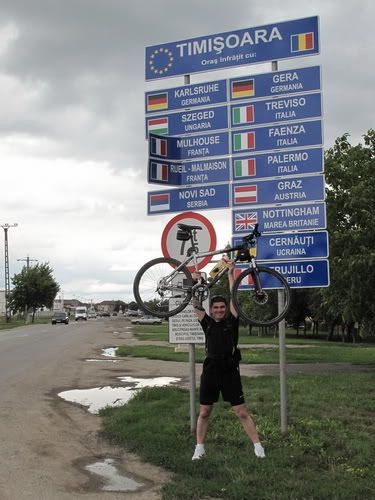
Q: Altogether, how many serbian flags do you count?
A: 1